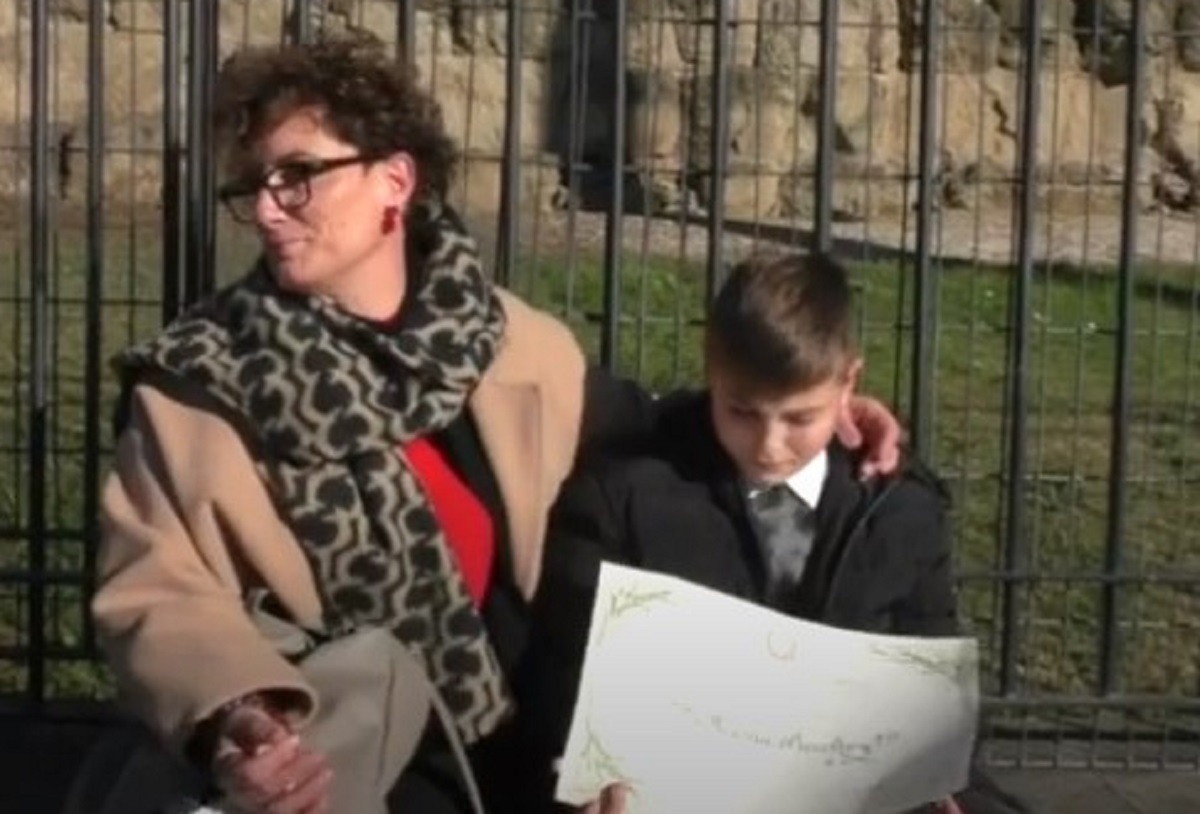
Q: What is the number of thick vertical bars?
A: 13